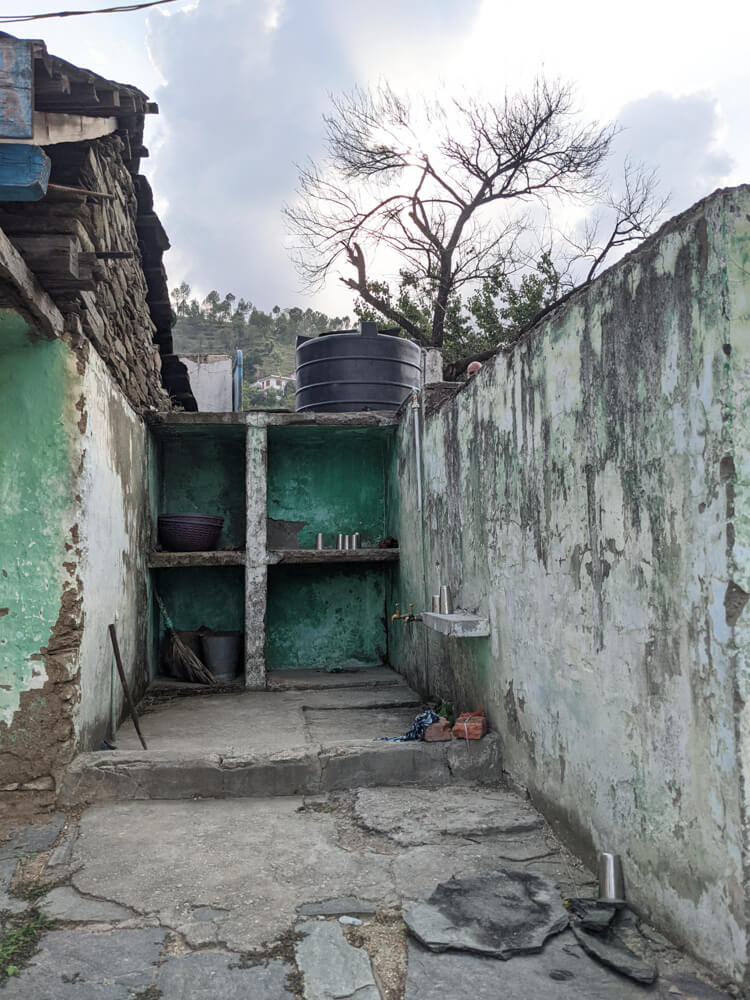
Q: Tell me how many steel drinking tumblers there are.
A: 7